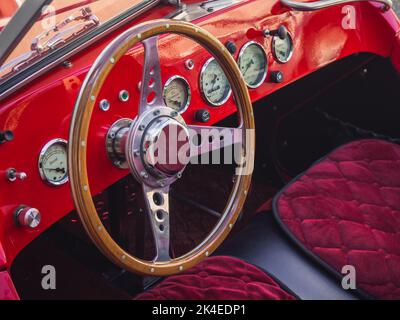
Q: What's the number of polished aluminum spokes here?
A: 3